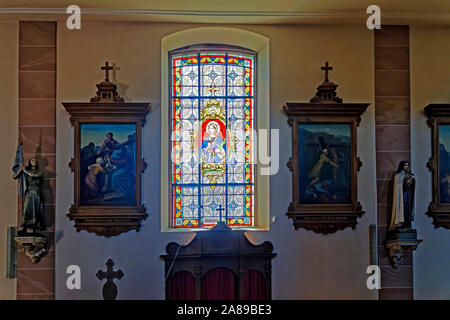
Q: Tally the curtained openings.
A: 3